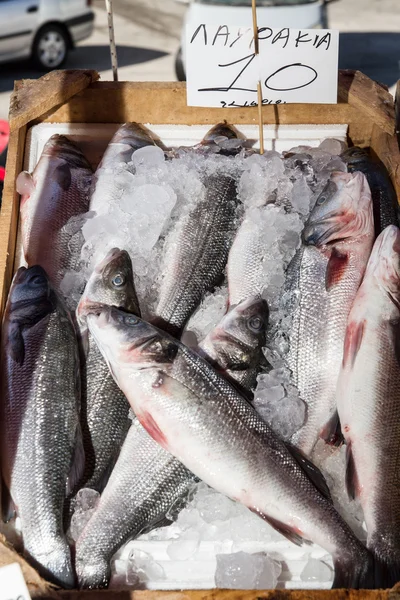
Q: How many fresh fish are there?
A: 11